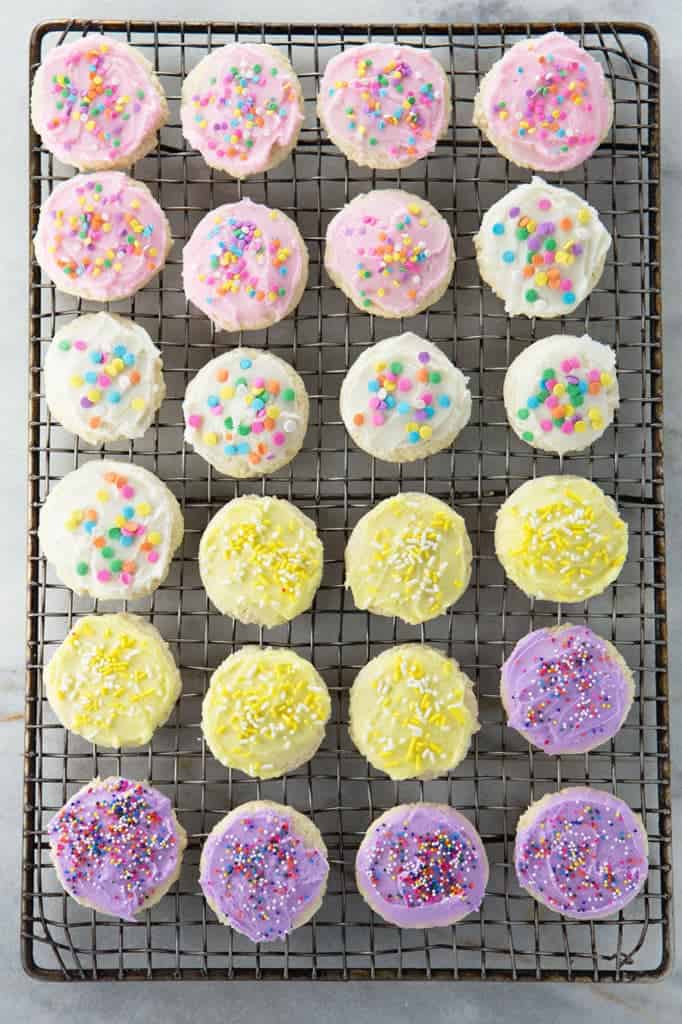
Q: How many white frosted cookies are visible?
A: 6